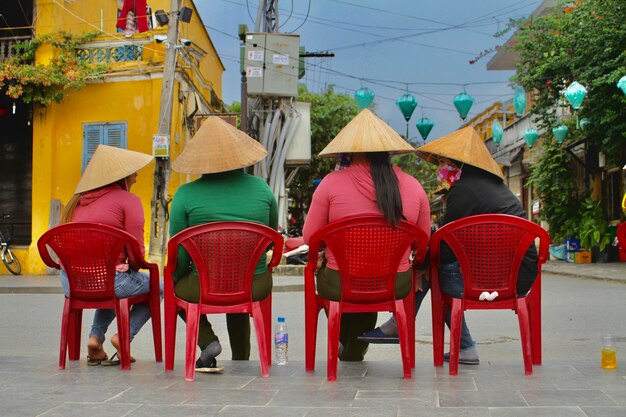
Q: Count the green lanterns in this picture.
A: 11